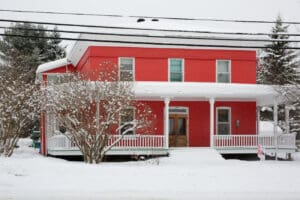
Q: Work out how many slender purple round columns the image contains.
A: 0